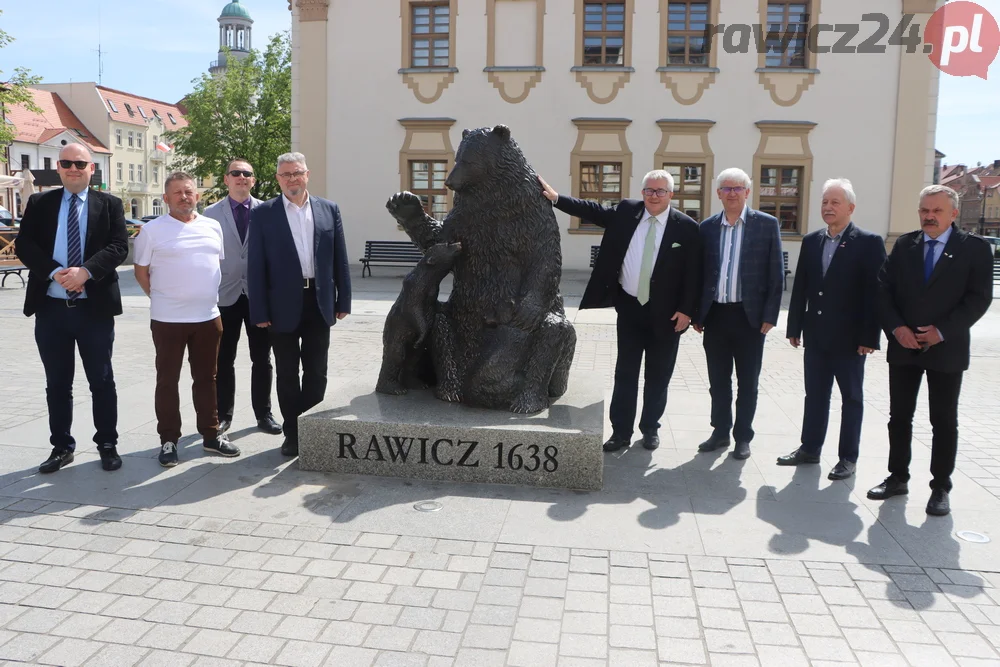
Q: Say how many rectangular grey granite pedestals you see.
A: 1